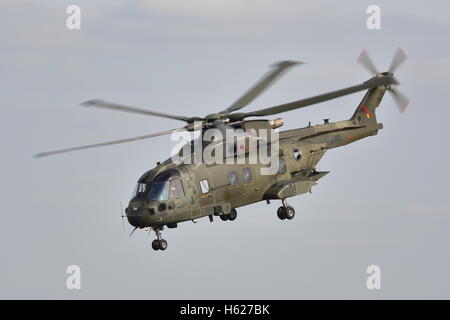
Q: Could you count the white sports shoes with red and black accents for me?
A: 0